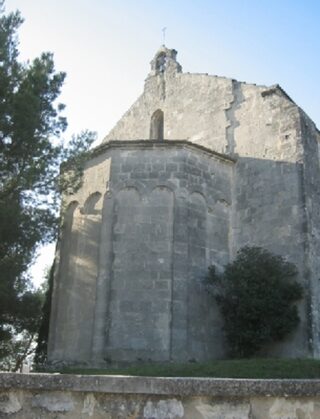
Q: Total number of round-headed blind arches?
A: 6